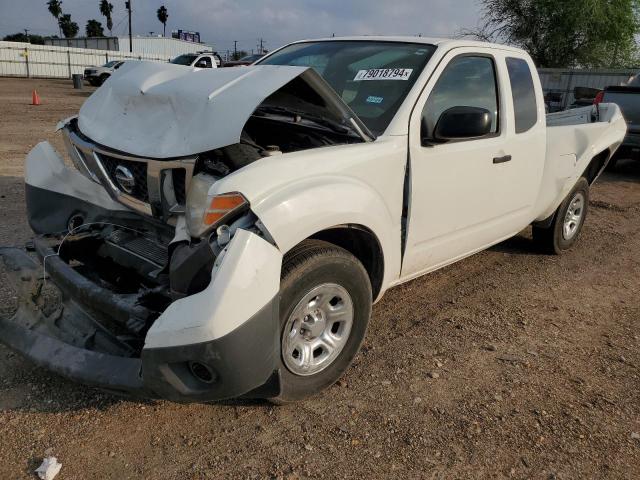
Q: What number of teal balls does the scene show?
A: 0